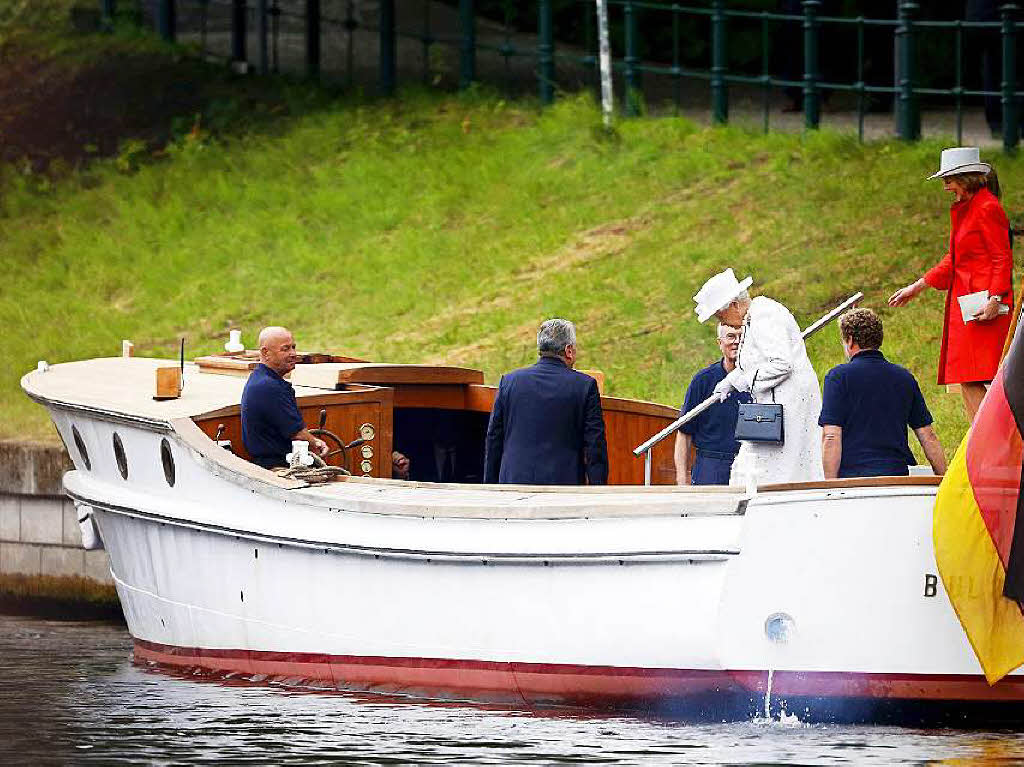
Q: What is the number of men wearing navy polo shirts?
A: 3